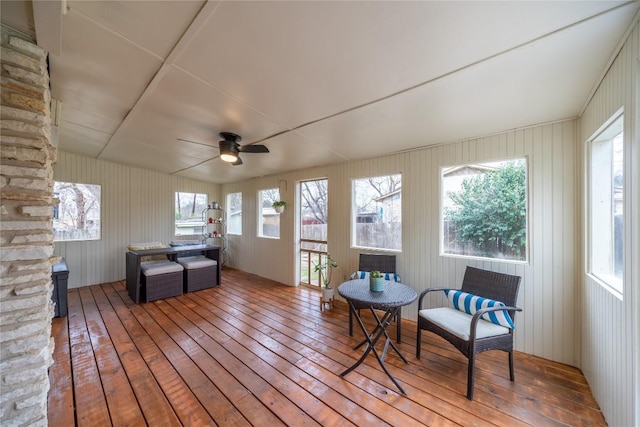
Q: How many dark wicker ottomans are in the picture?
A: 2